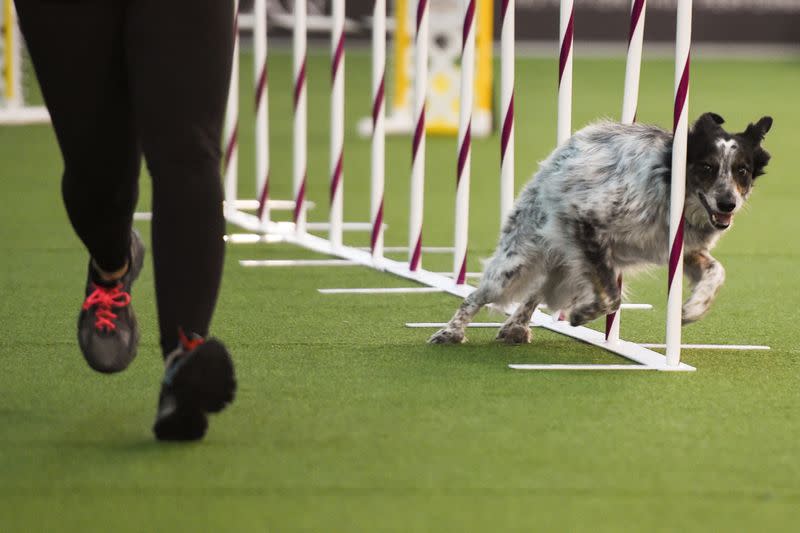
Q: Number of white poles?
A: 11